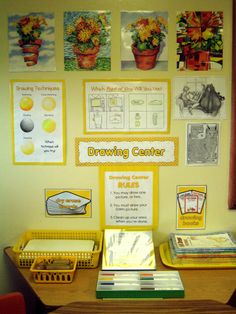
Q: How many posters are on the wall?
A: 12